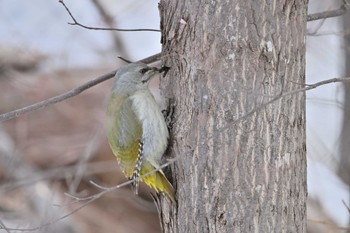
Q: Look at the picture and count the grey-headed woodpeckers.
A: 1